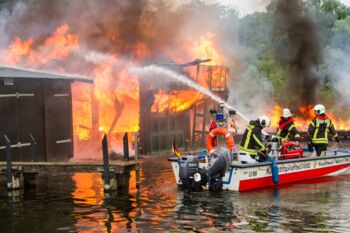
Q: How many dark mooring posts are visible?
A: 4